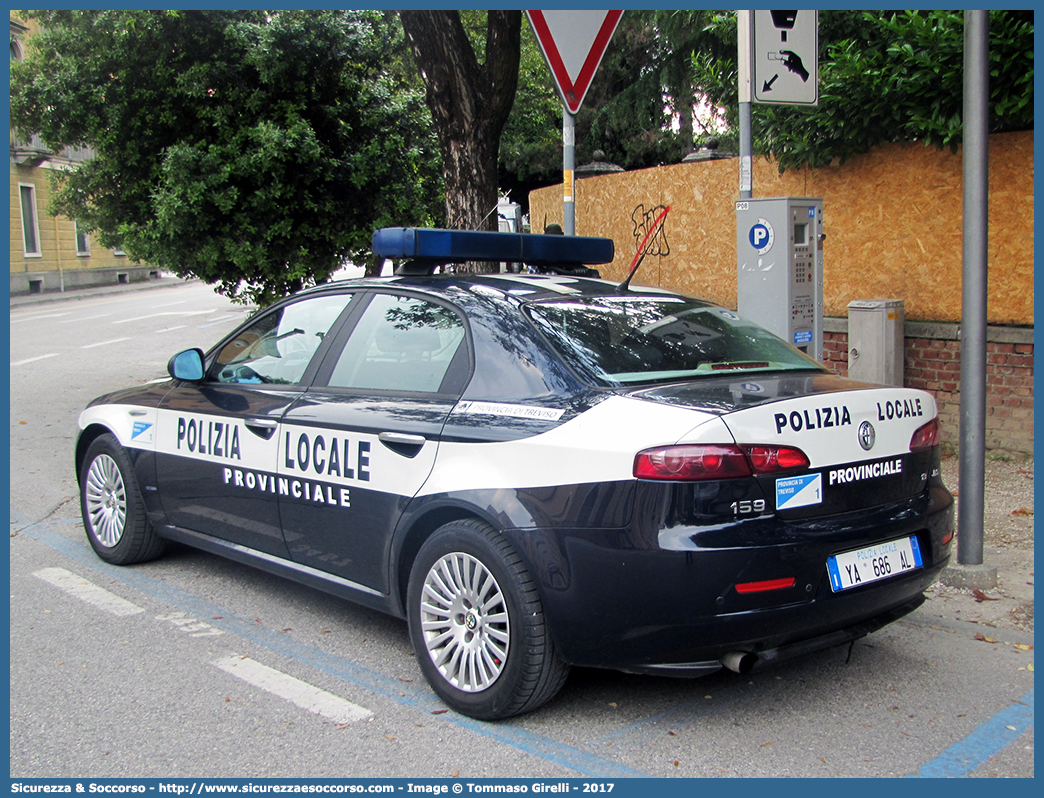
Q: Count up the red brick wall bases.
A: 1